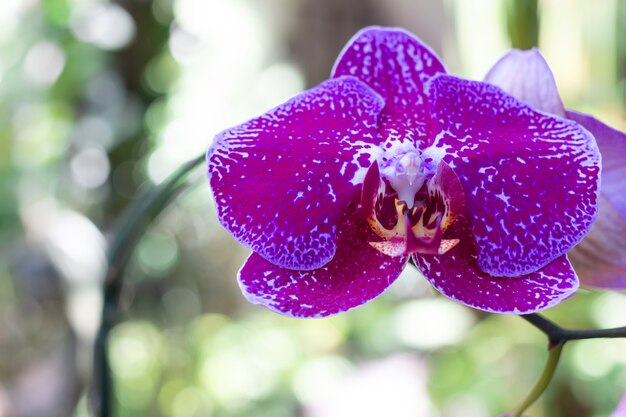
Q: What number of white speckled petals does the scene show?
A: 5